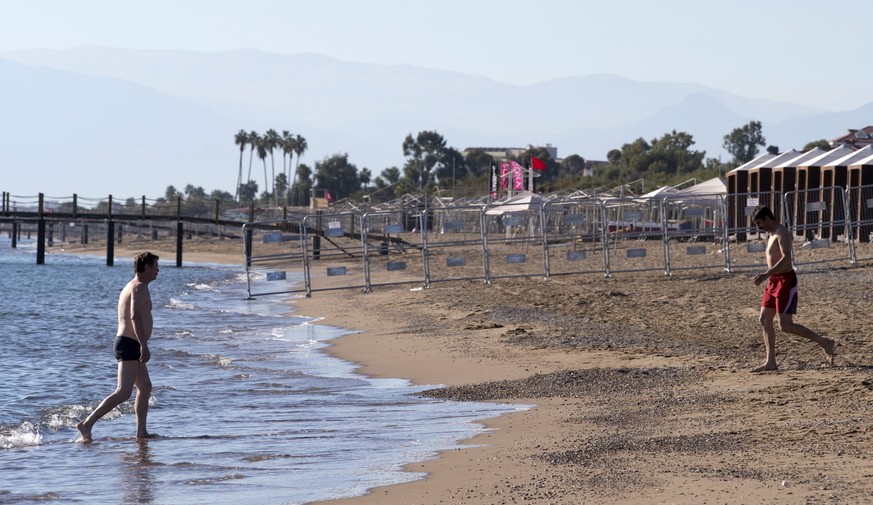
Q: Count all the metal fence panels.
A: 11